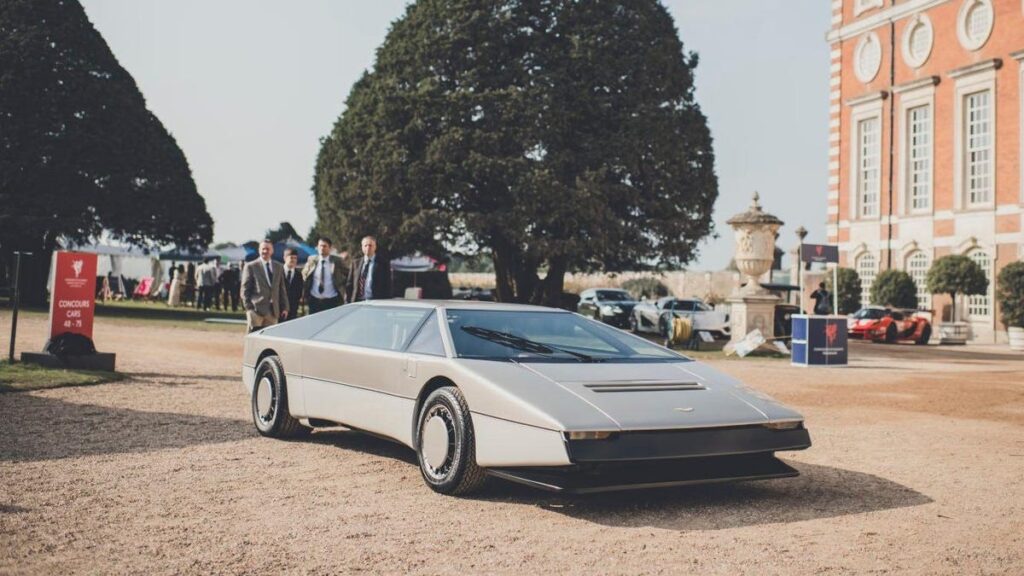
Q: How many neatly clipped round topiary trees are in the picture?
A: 4